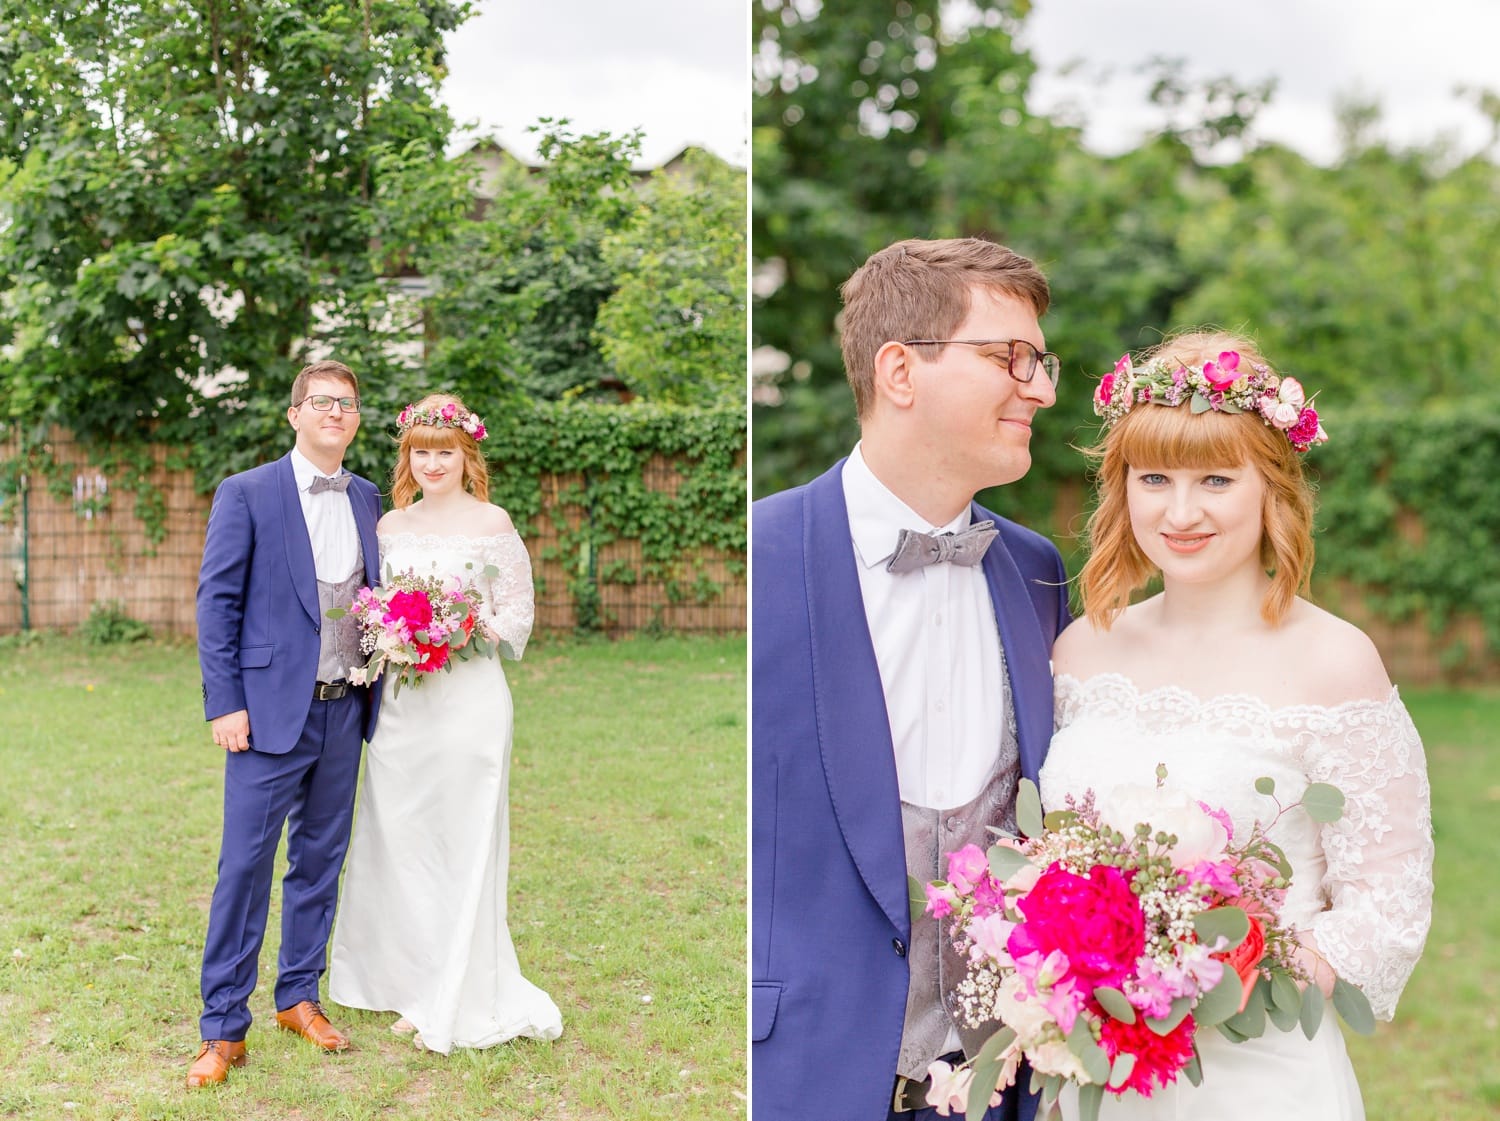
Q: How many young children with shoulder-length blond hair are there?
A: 0